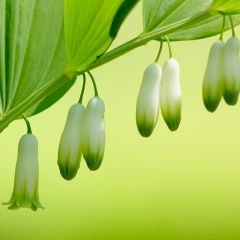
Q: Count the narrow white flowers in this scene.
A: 7